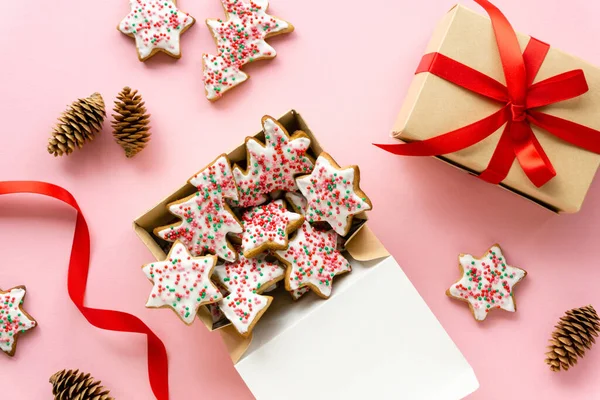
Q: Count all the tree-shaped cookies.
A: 4